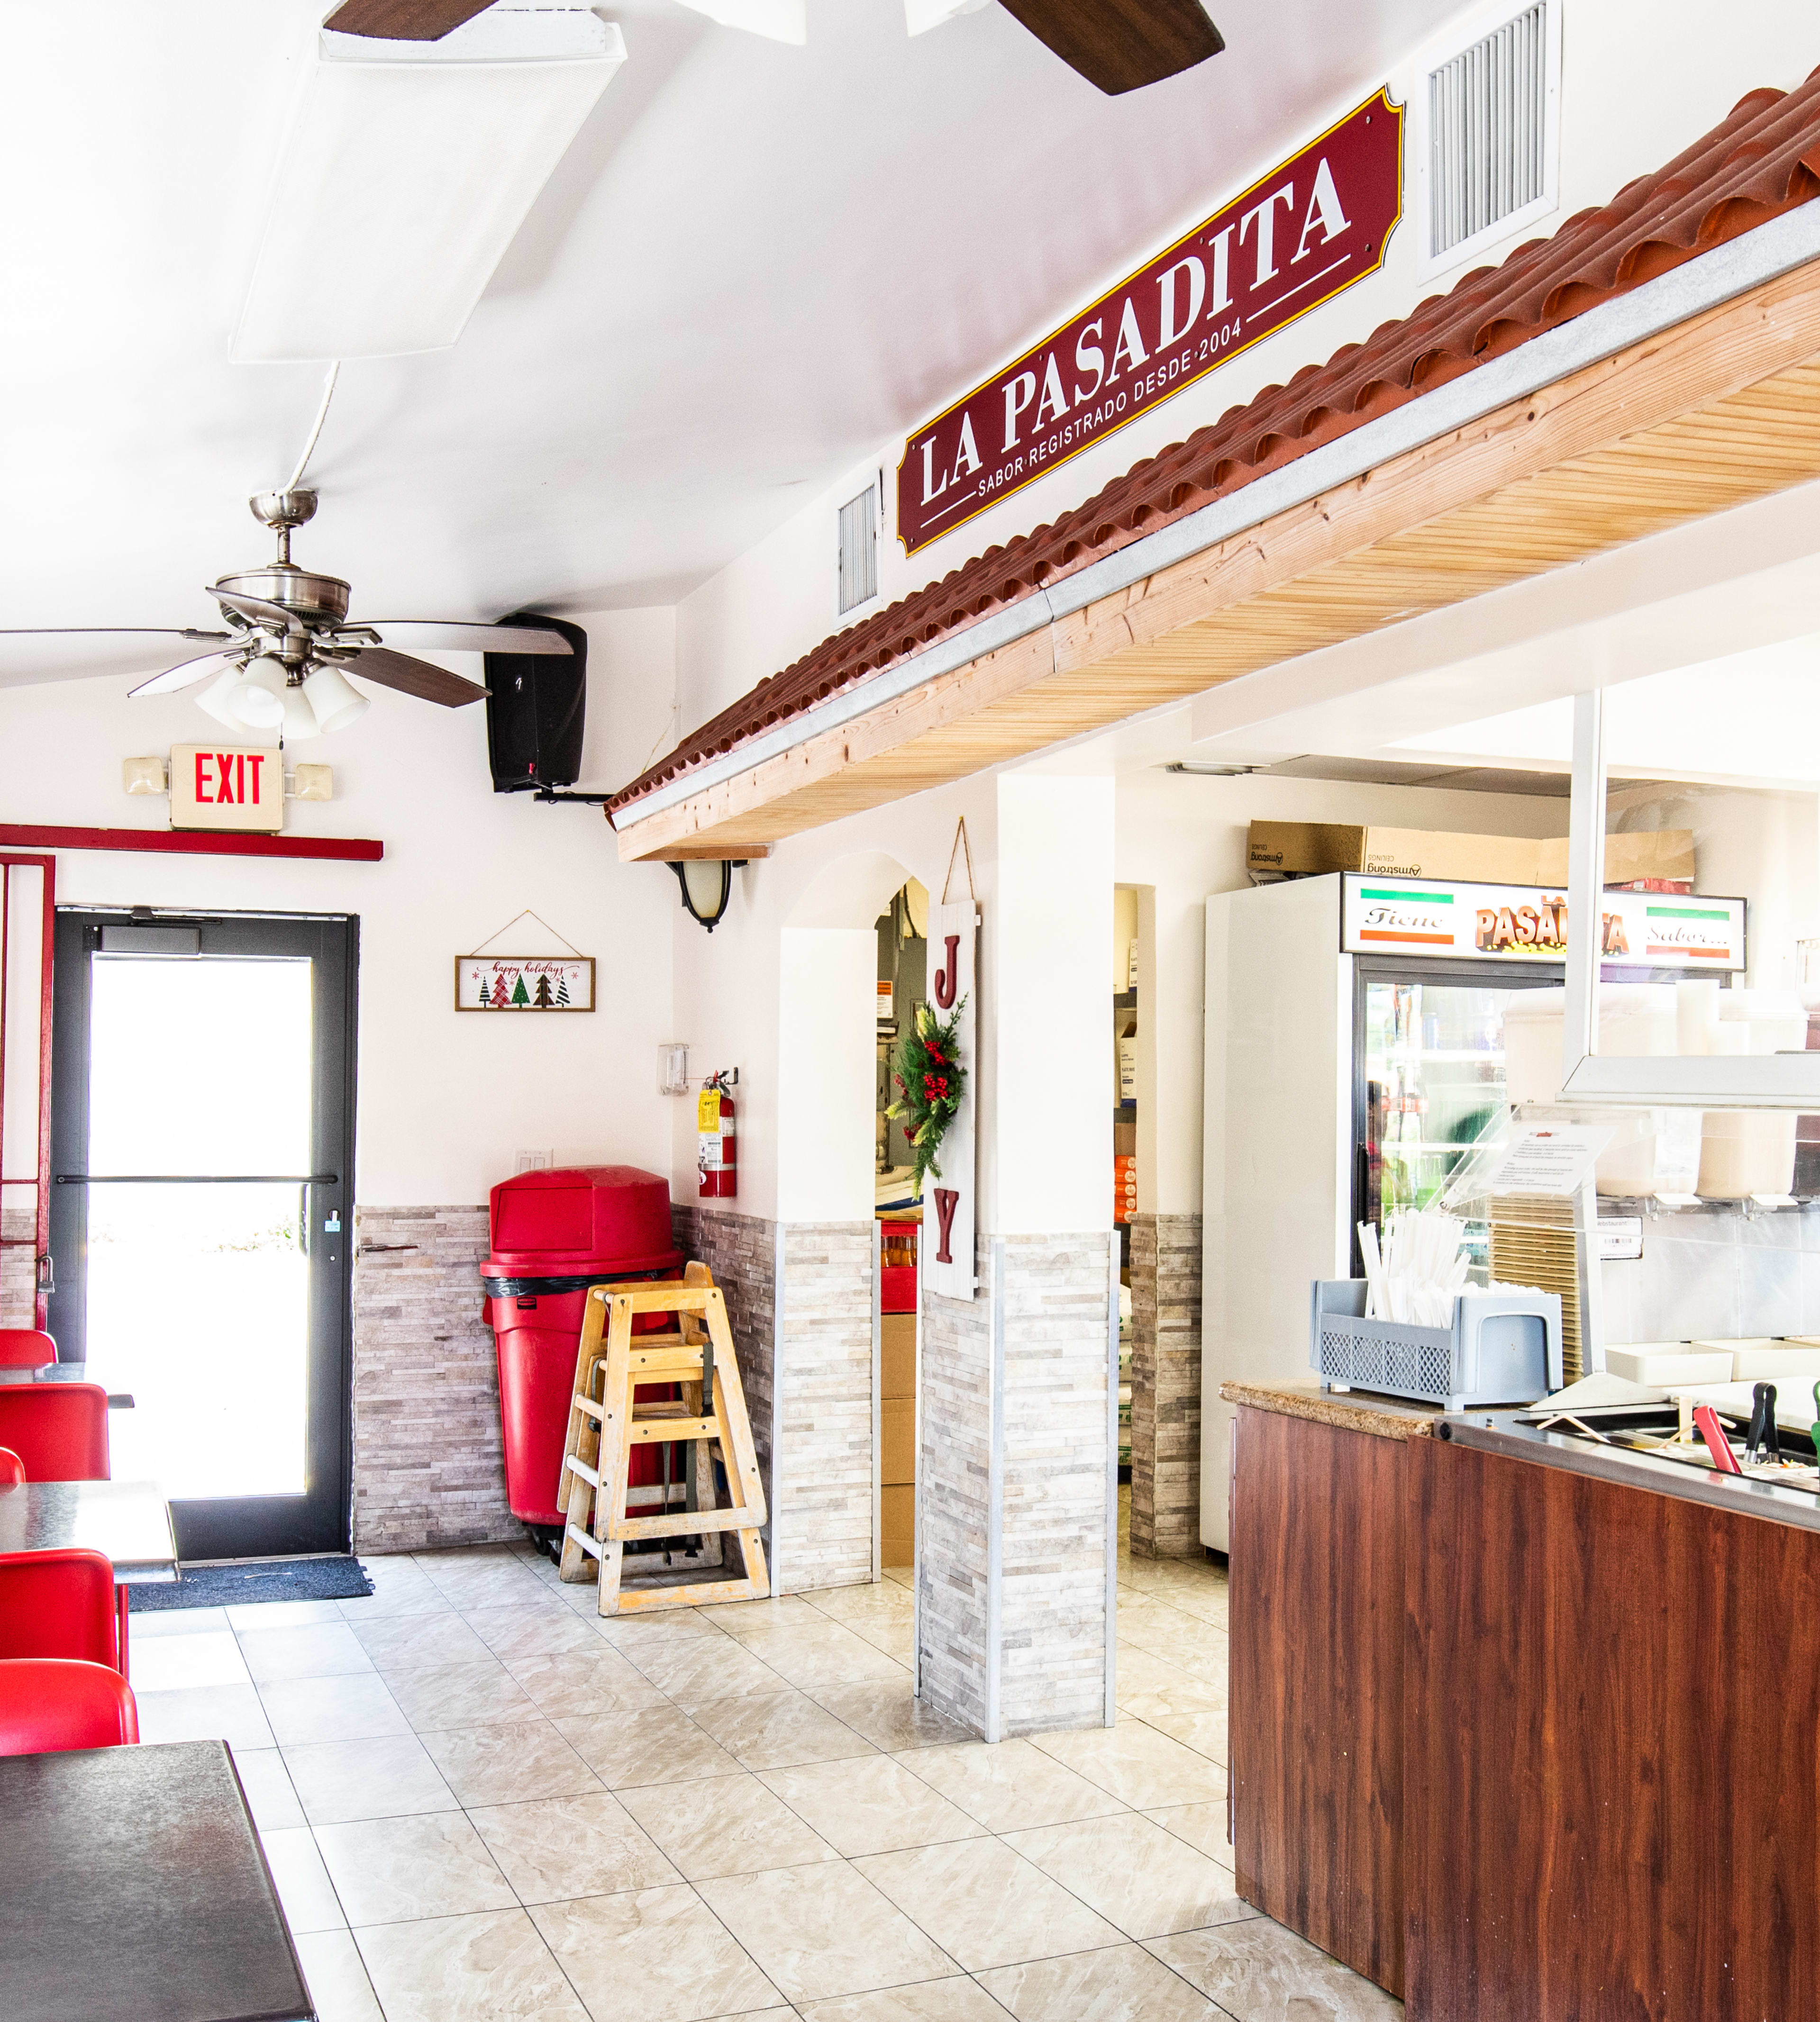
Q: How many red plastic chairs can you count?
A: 5